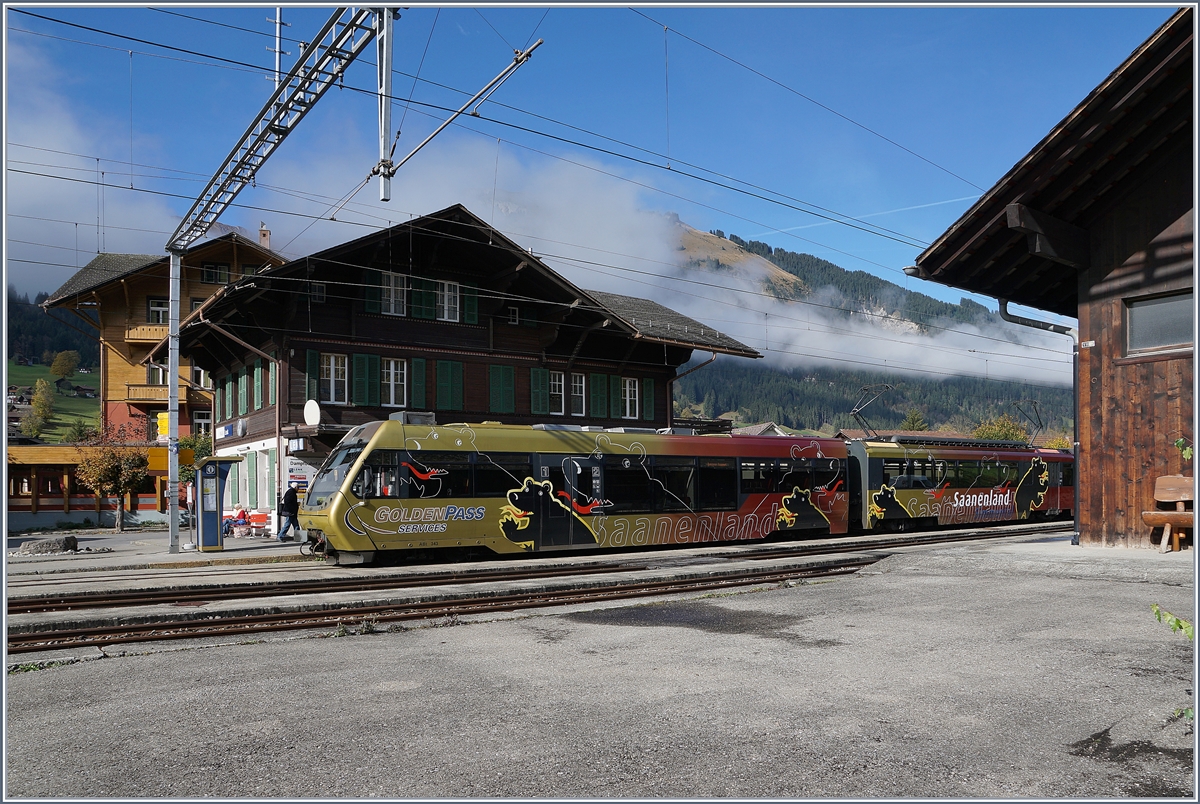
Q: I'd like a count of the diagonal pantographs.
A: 2